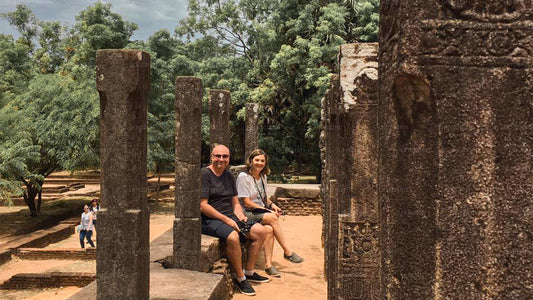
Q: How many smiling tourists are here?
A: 2